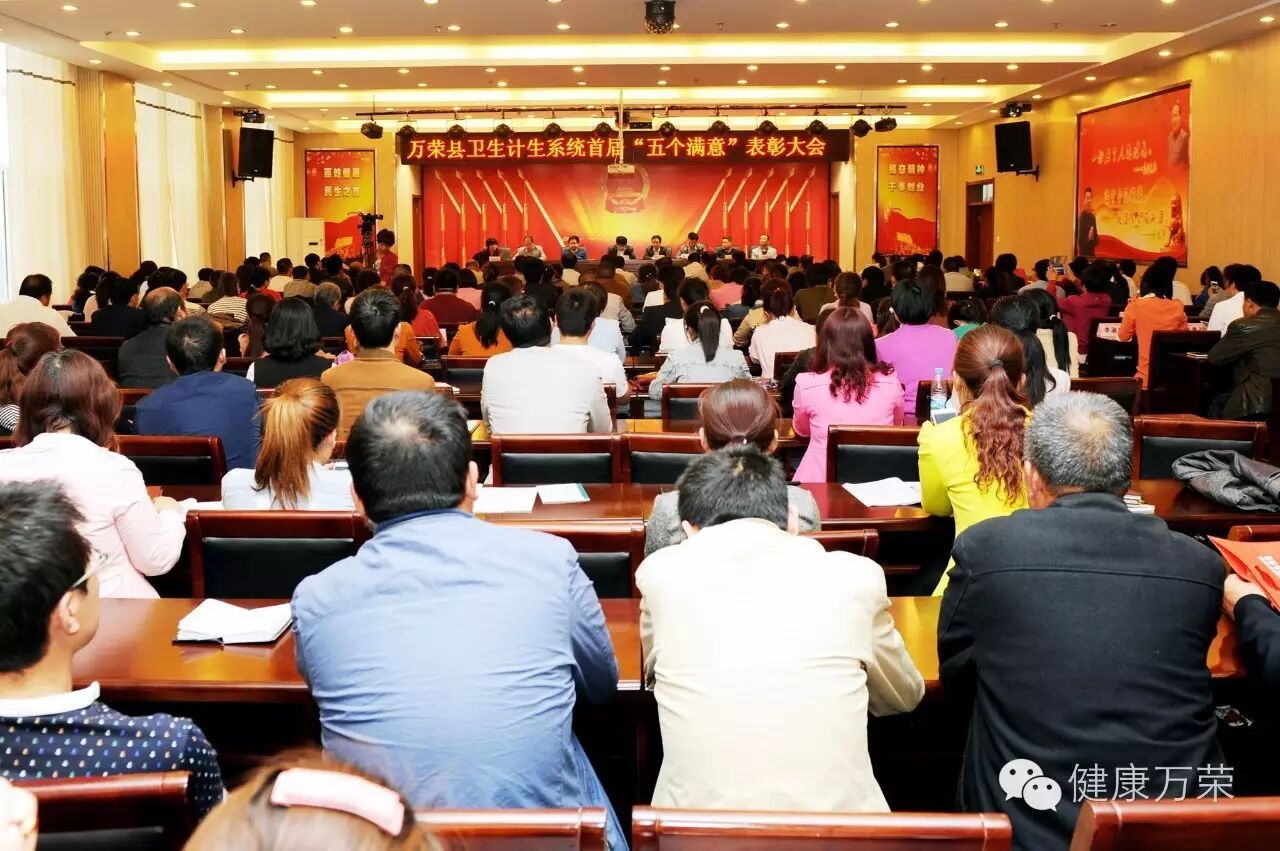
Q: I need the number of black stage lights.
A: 12